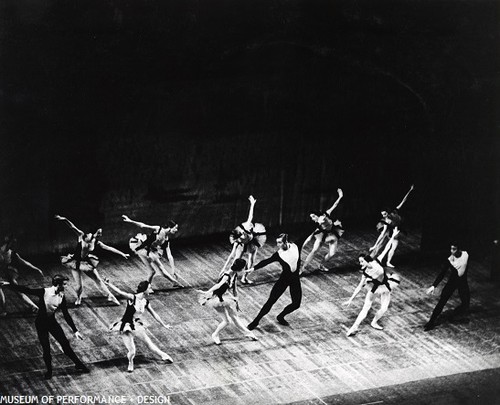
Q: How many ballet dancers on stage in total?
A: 12